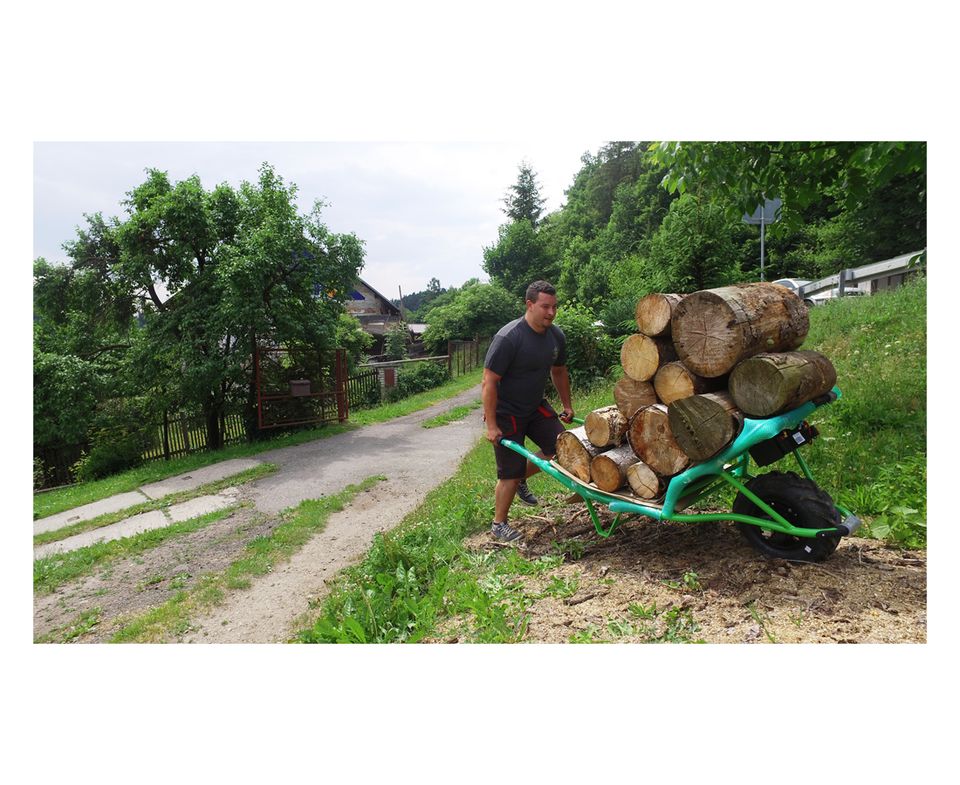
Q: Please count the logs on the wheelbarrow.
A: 12